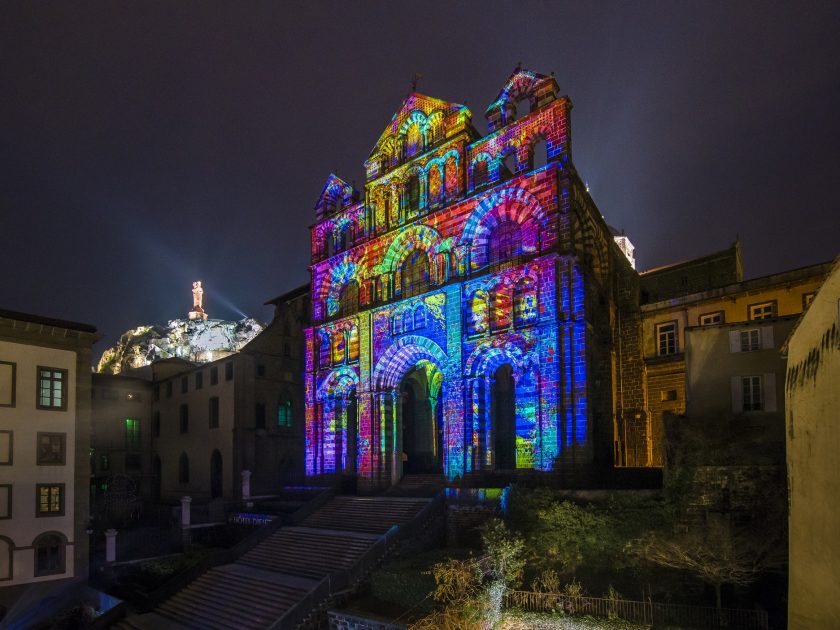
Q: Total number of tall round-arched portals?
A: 3